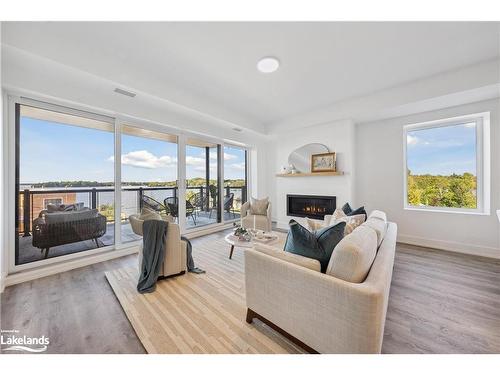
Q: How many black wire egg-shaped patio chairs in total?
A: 4